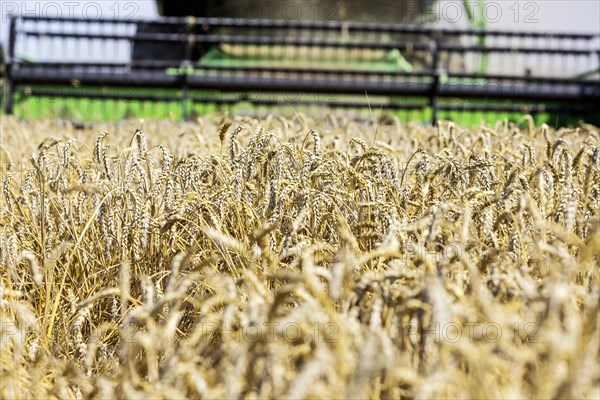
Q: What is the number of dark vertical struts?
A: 3